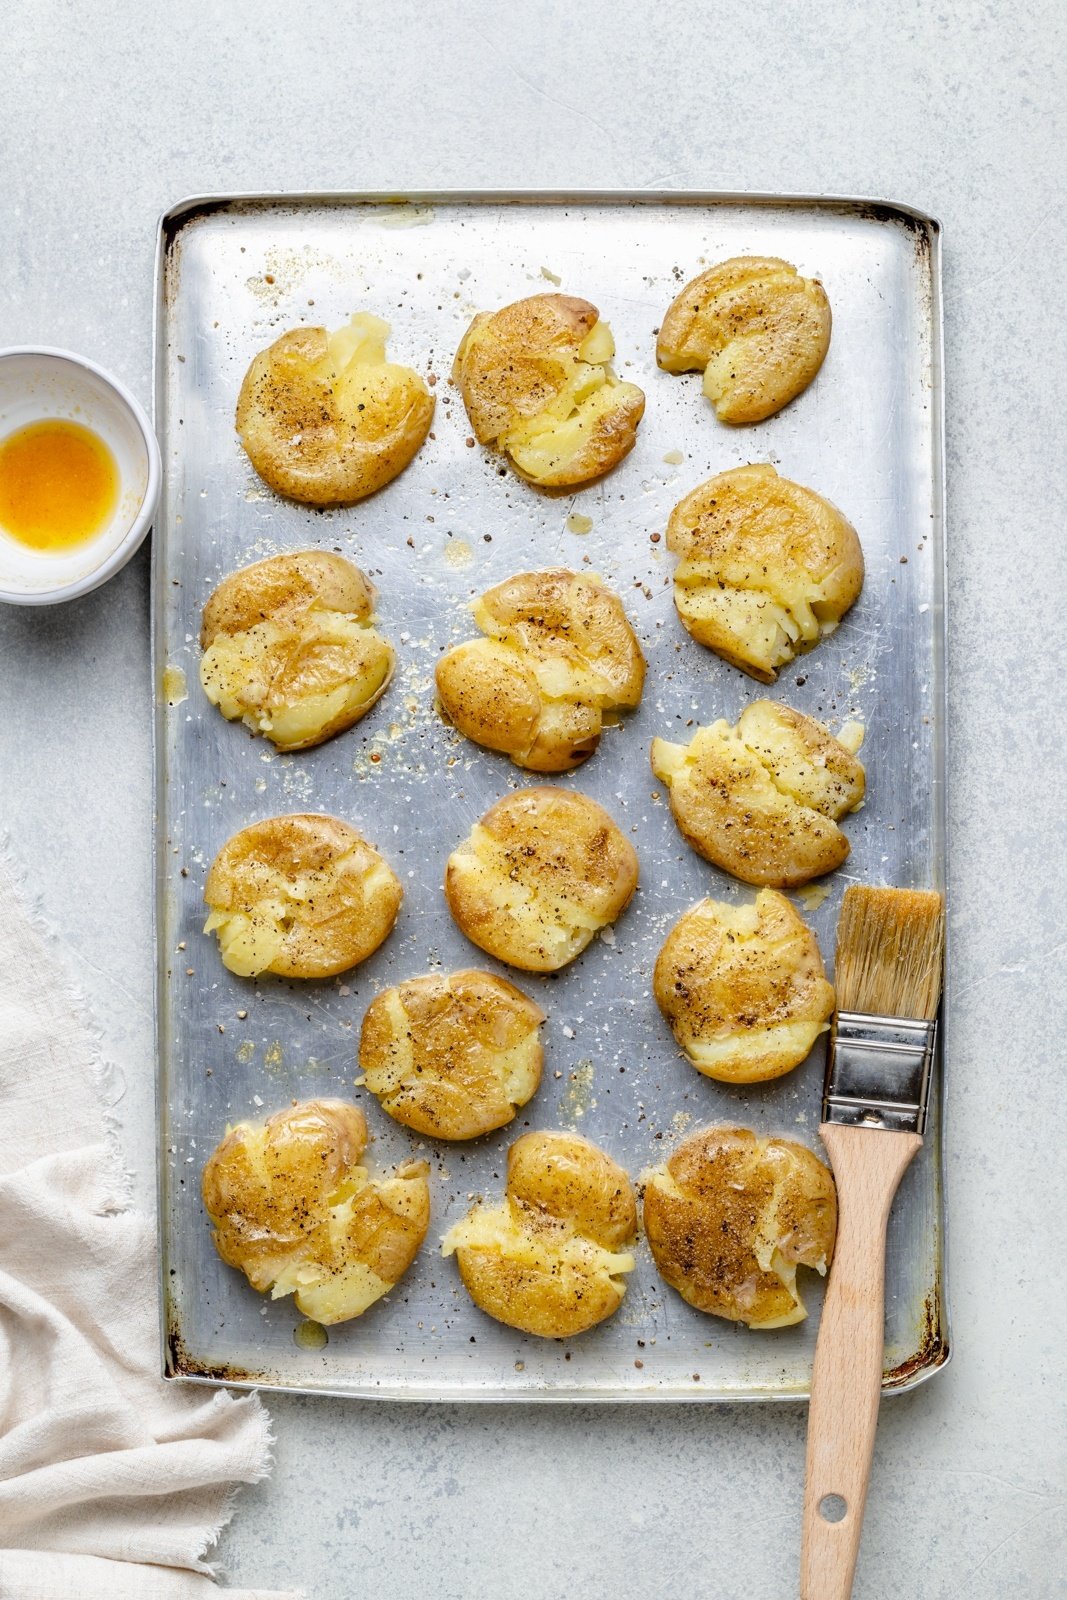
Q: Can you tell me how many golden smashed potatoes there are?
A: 14